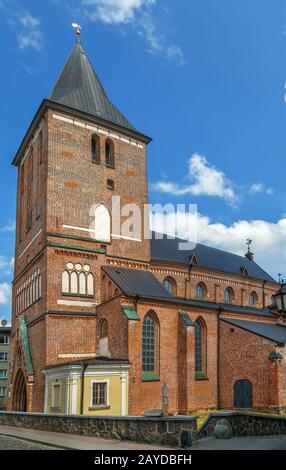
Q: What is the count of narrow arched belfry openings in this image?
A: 2